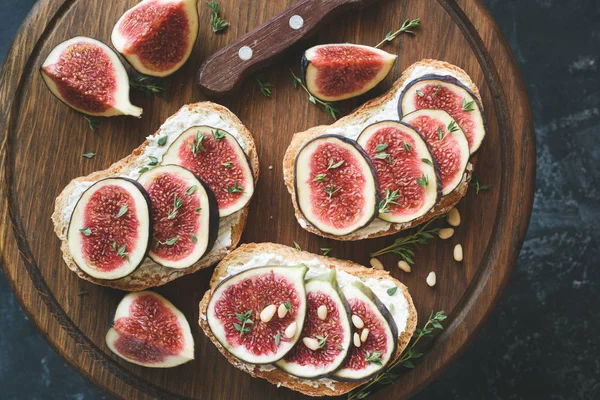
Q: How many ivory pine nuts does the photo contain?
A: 14